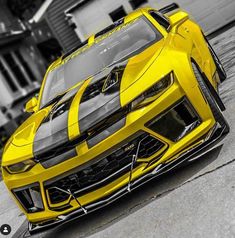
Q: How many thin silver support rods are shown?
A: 2